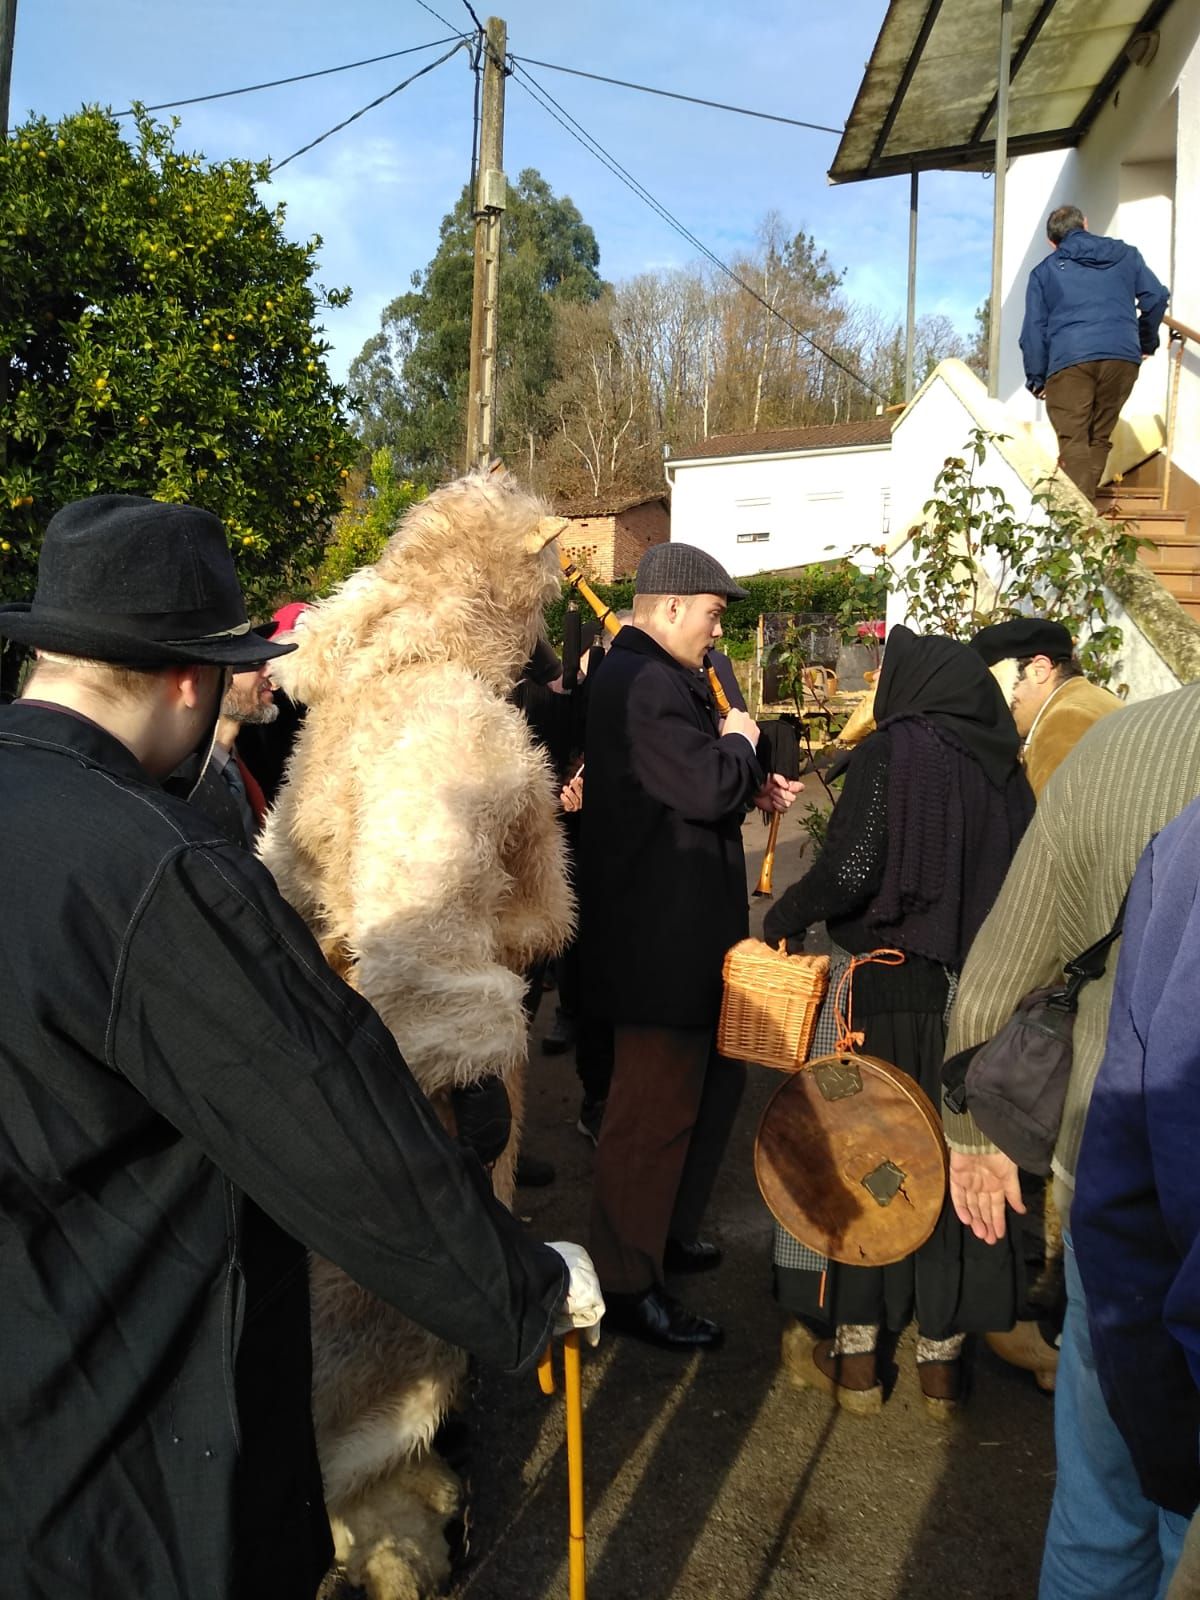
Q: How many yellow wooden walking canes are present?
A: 1